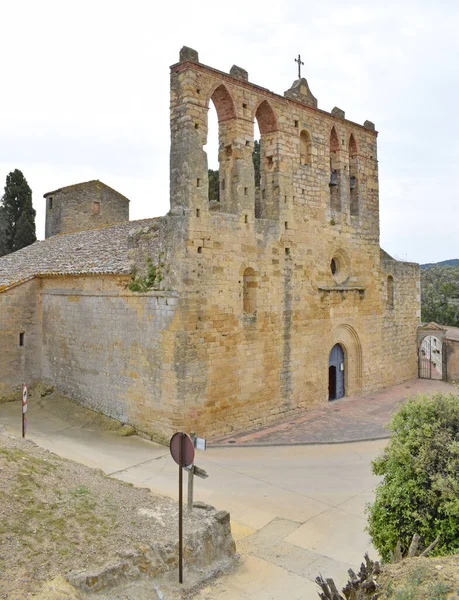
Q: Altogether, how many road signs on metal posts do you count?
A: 2